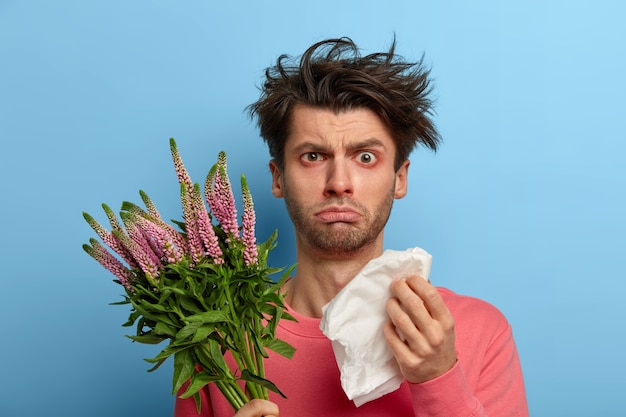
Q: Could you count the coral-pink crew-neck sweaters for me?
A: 1